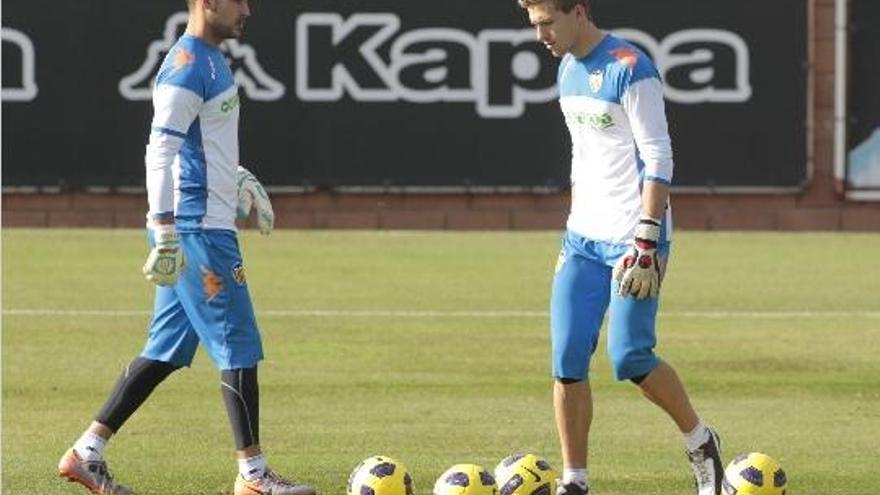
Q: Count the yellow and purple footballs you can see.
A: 4